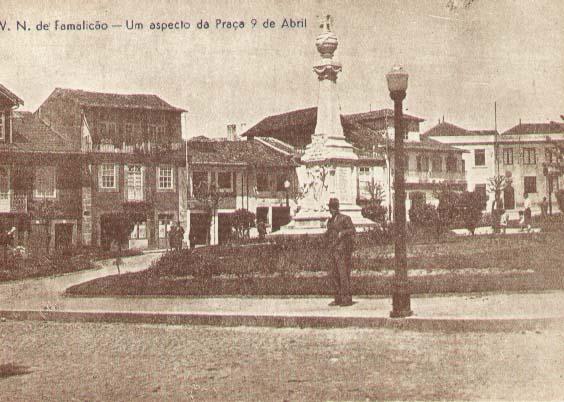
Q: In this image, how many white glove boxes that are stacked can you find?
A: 0